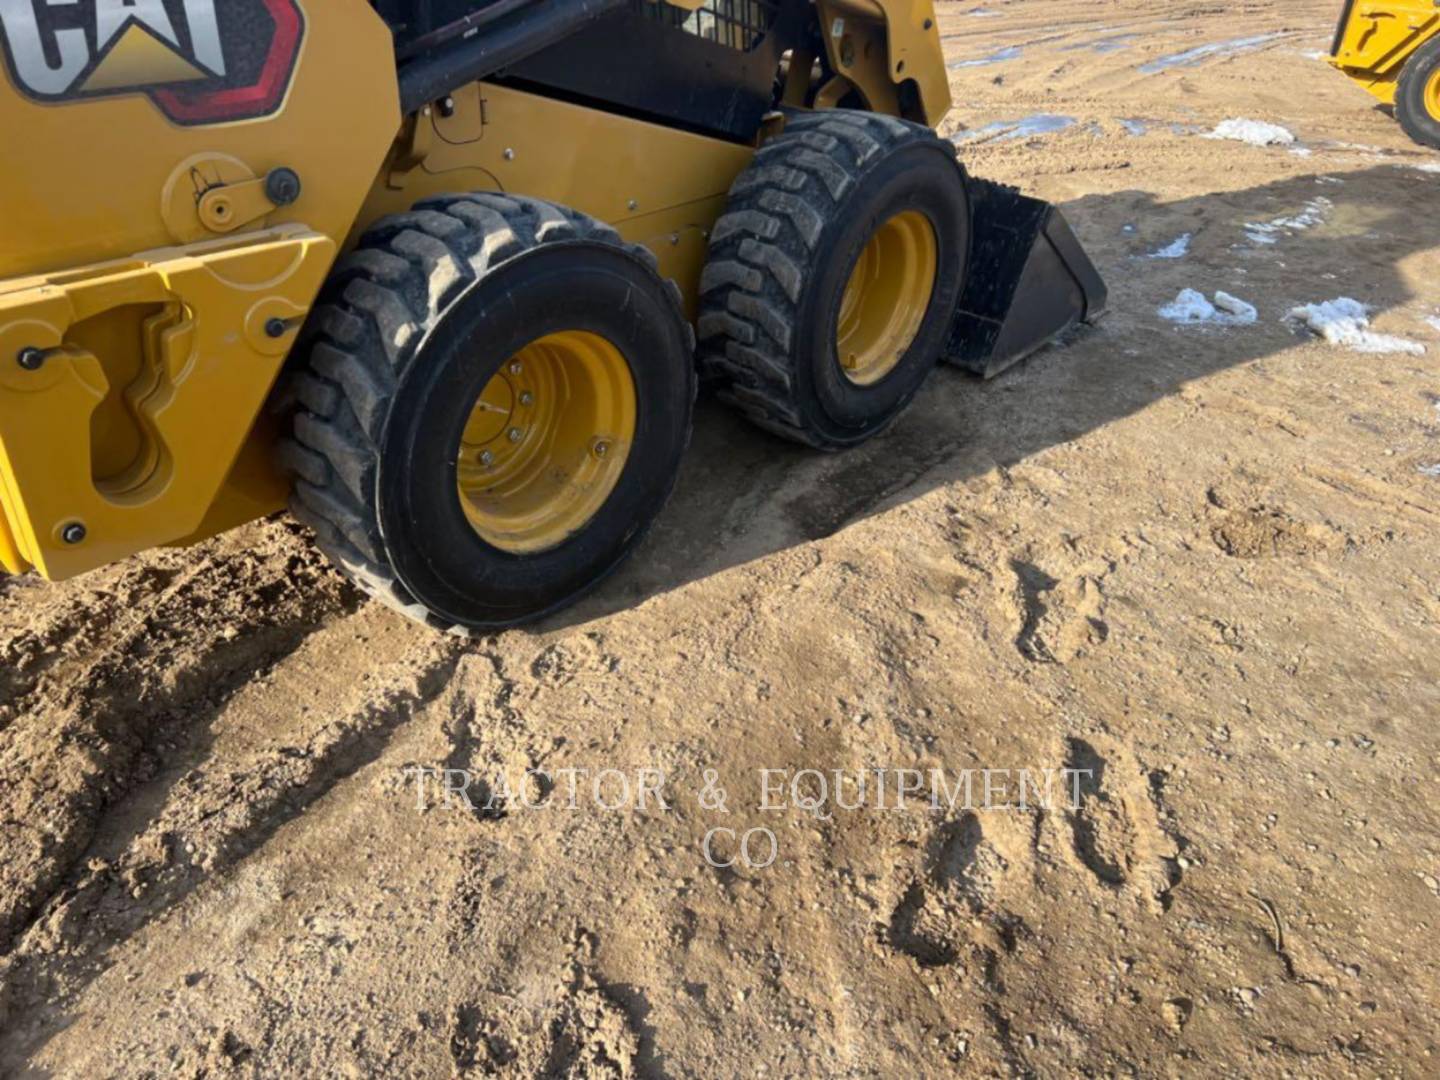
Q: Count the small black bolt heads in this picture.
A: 3